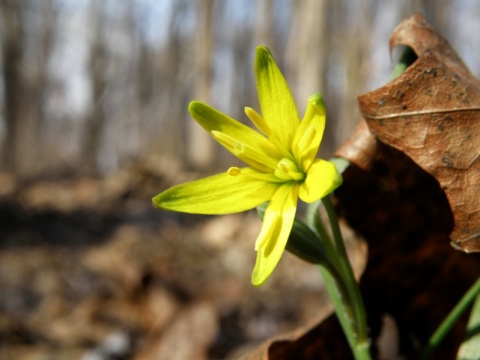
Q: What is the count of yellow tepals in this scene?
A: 6